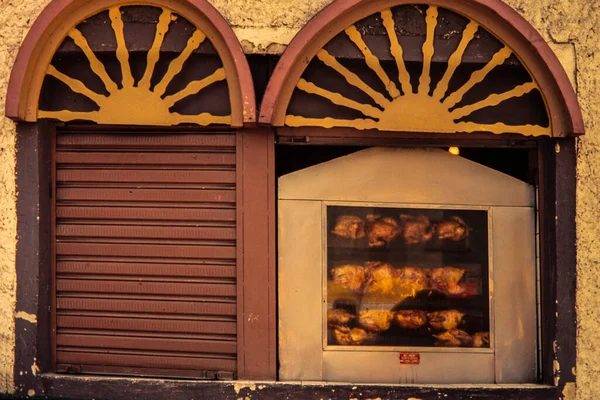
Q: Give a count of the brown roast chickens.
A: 15